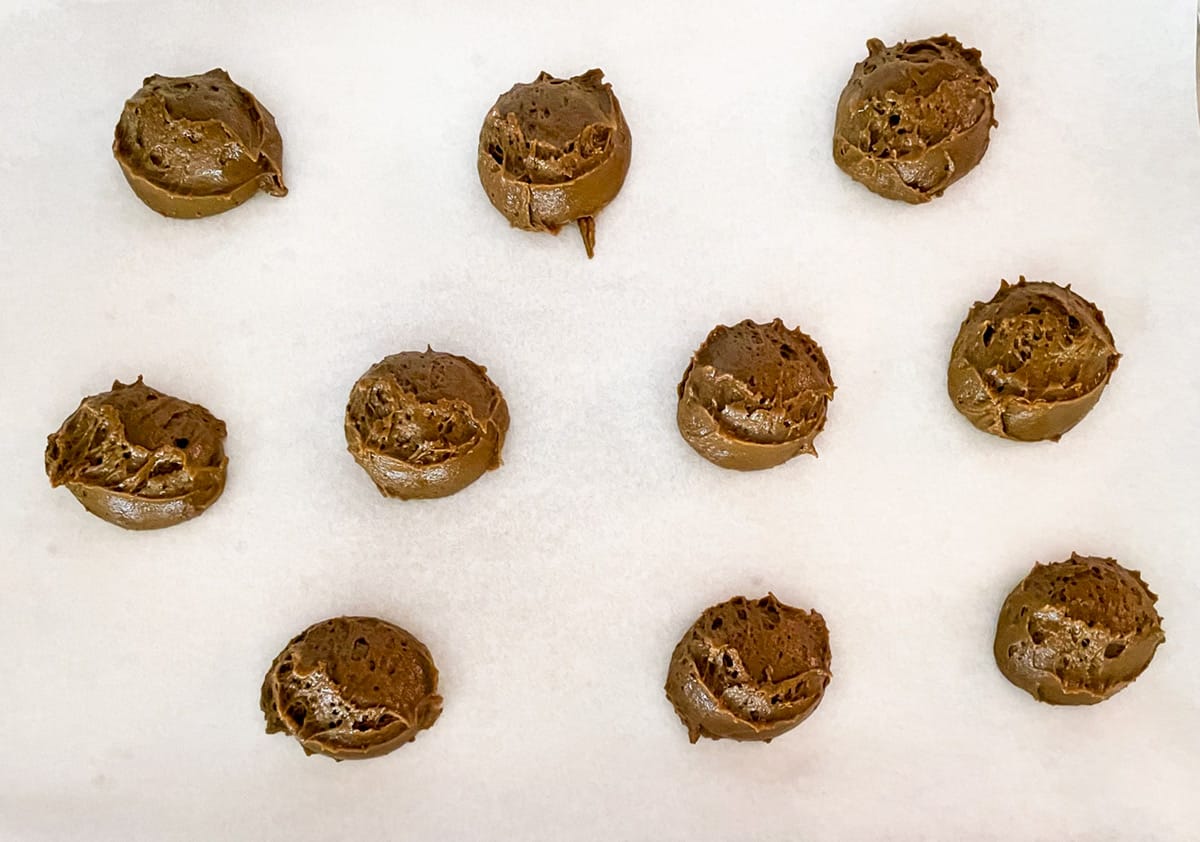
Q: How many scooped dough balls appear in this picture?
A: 10